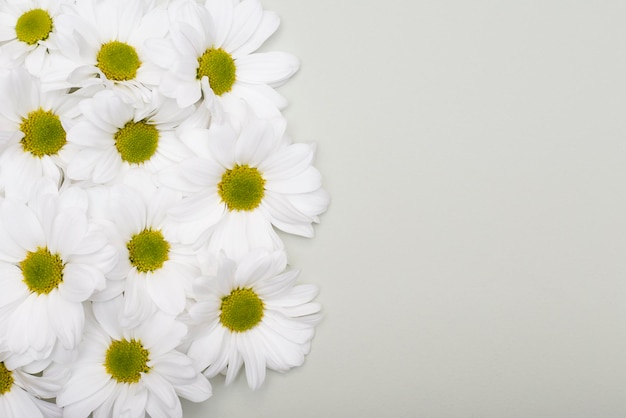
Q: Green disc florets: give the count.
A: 11